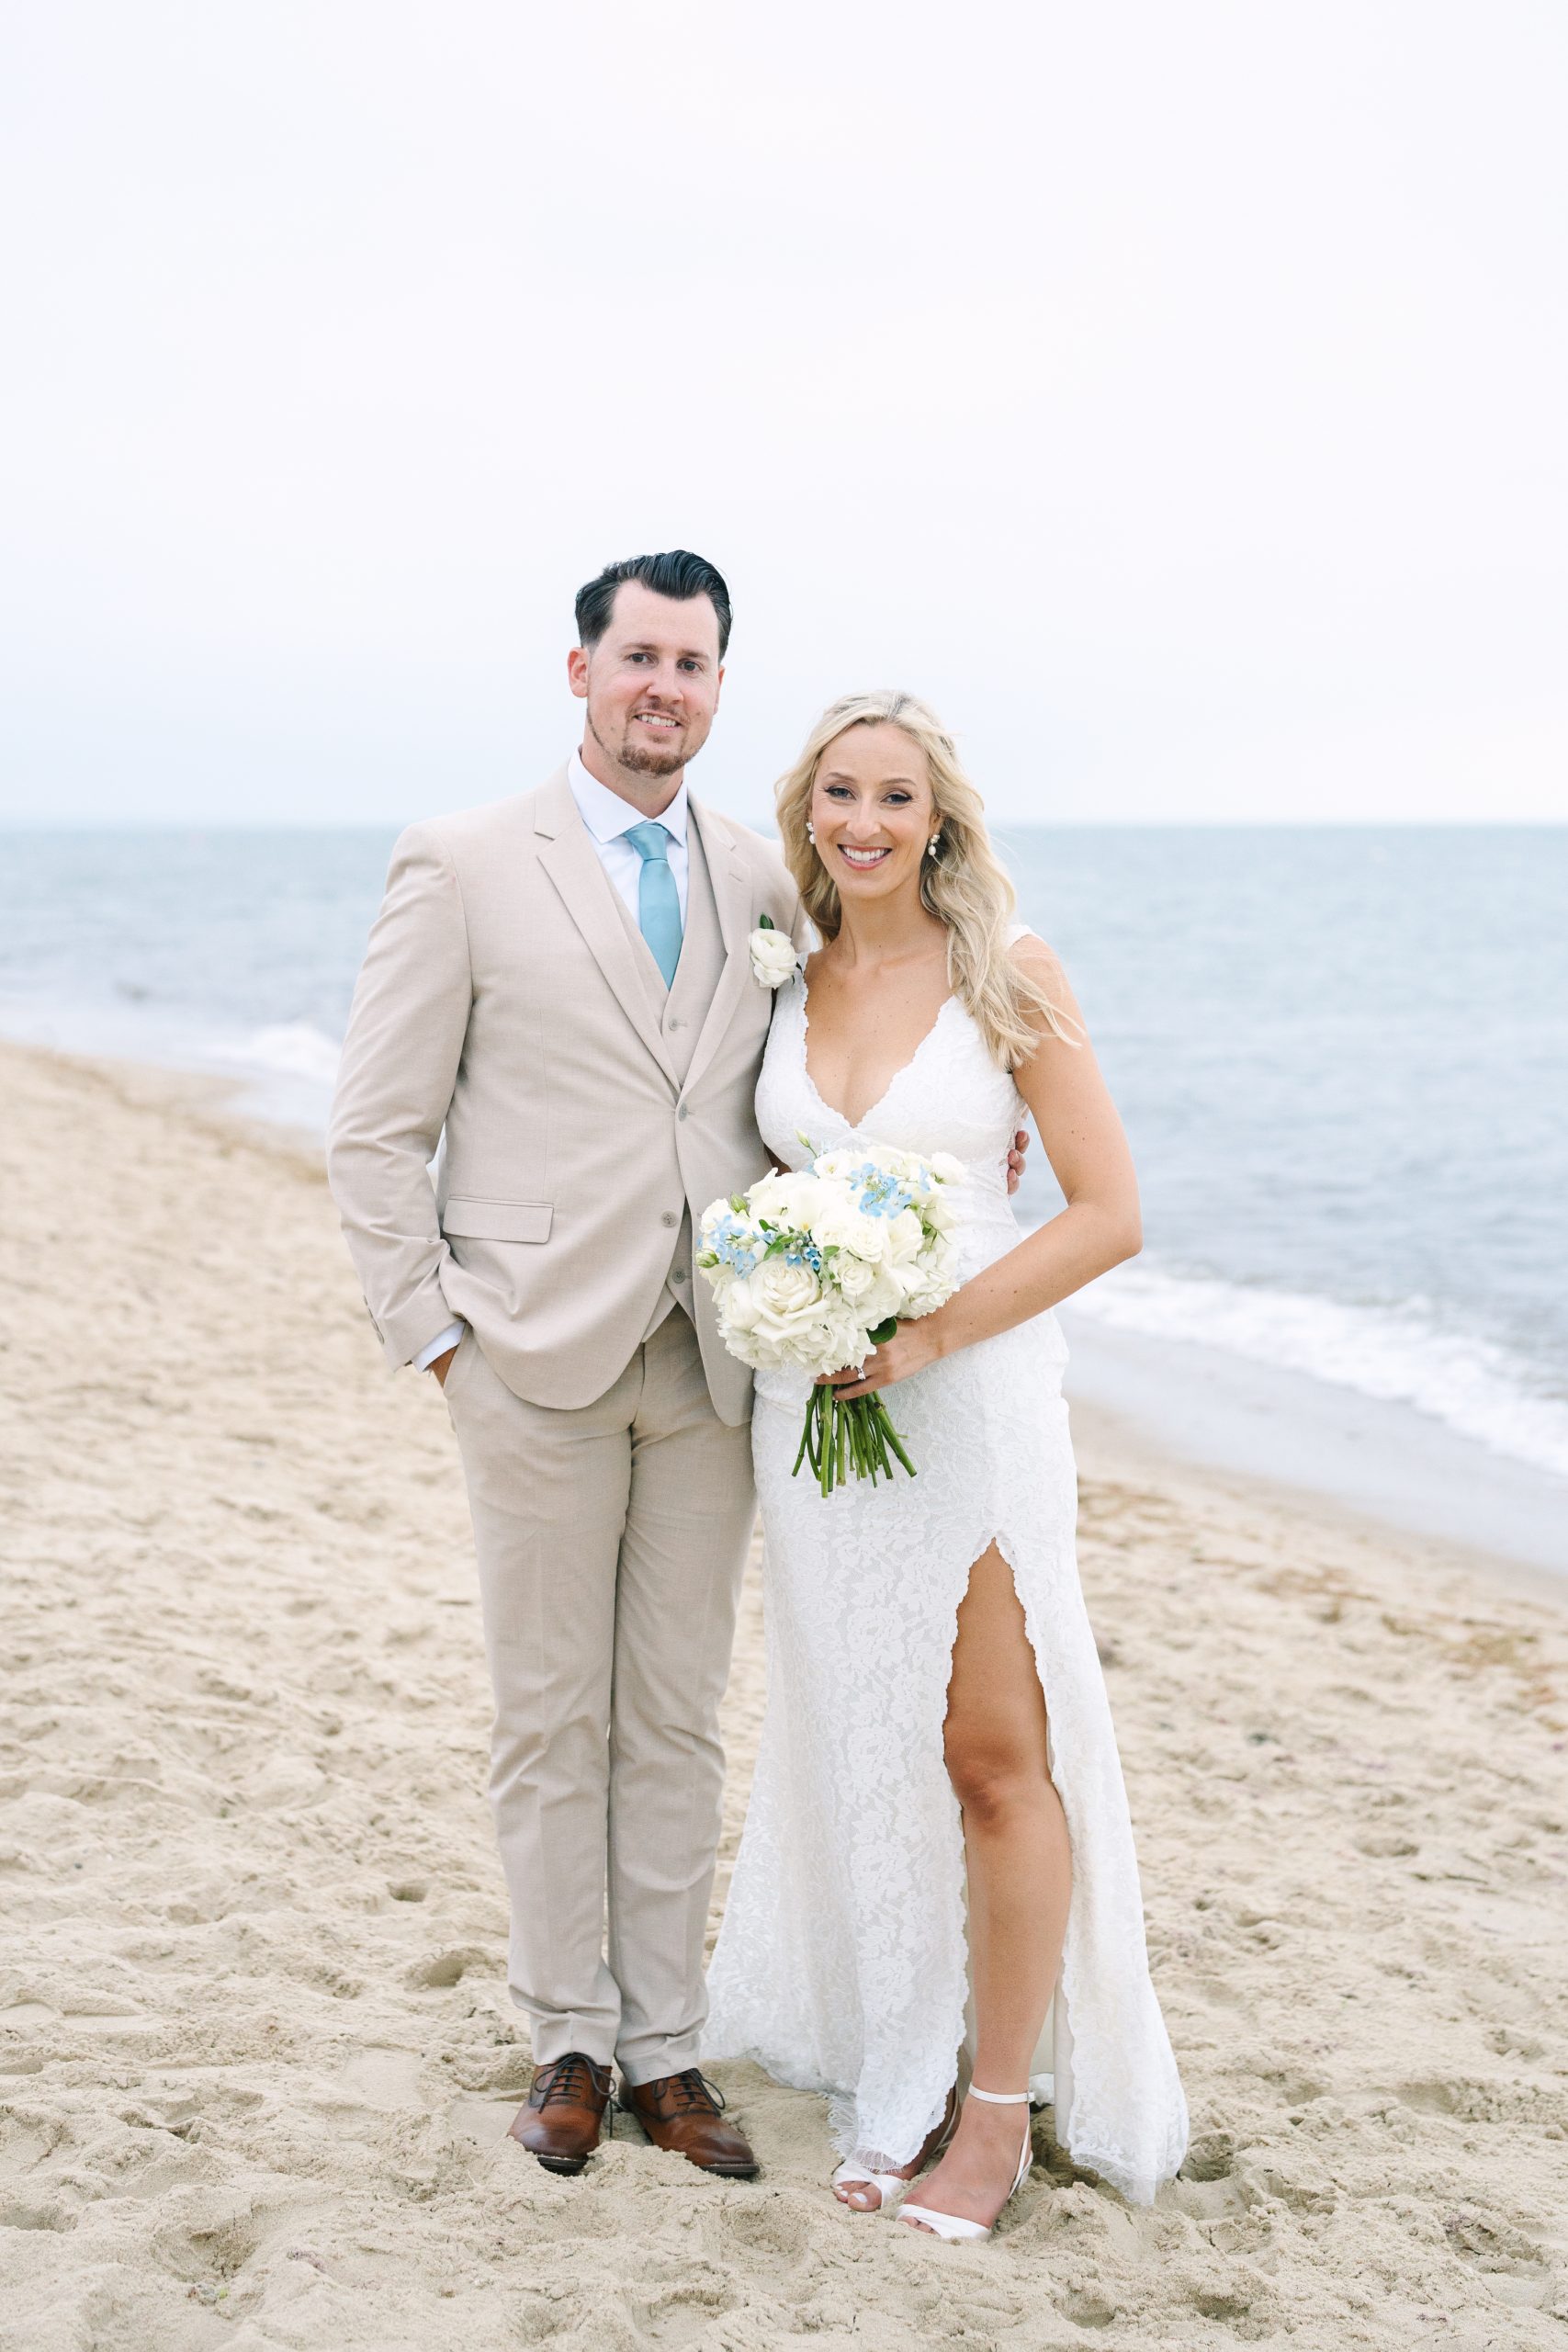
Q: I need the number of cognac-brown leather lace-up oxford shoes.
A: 2